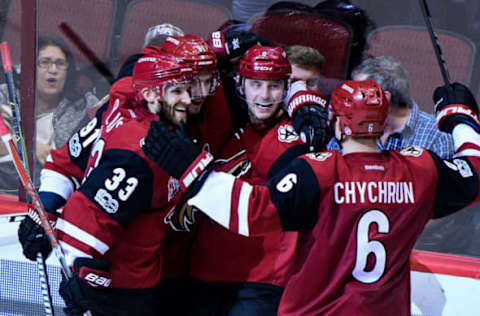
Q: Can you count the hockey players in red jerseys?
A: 4